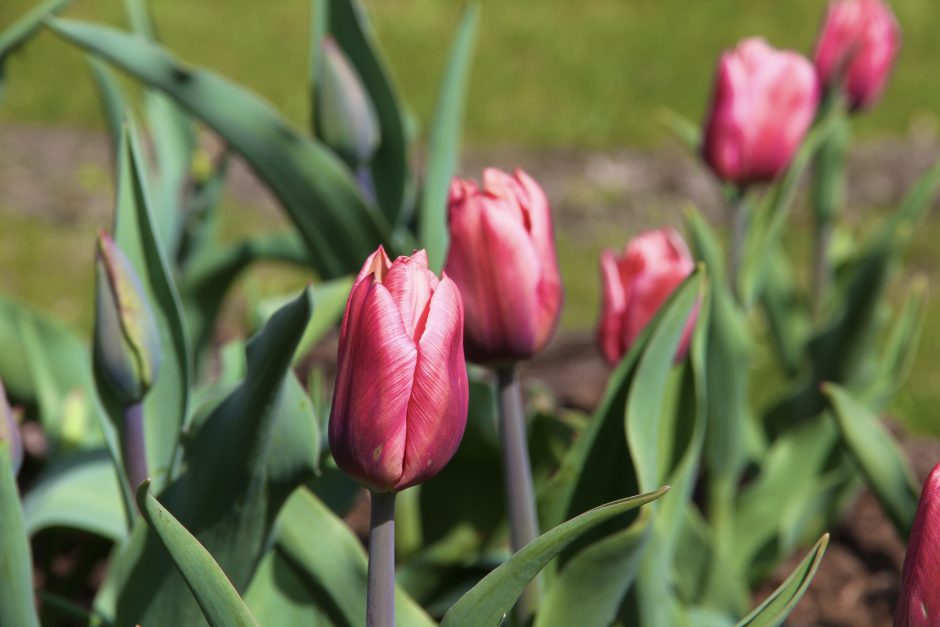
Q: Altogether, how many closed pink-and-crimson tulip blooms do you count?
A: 6